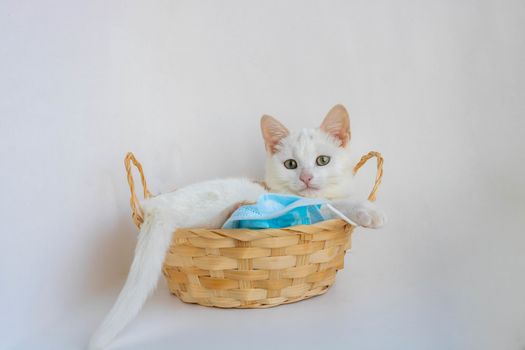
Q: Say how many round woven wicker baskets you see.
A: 1